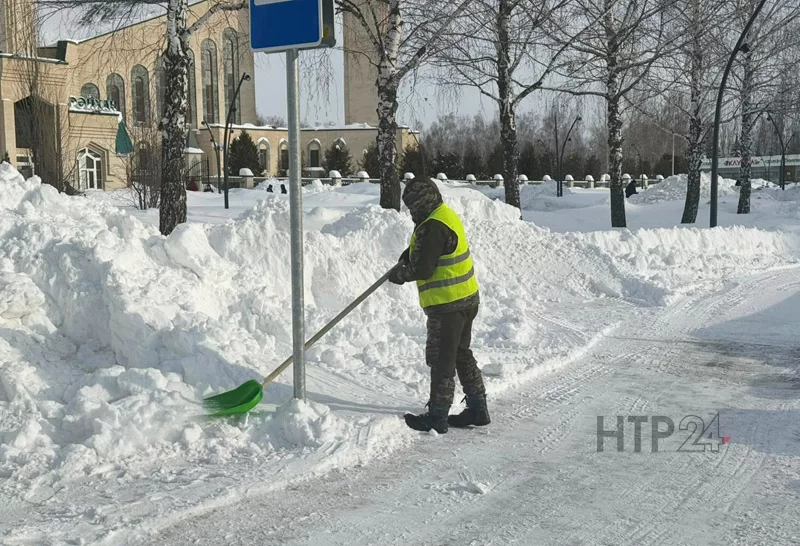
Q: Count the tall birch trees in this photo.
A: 6